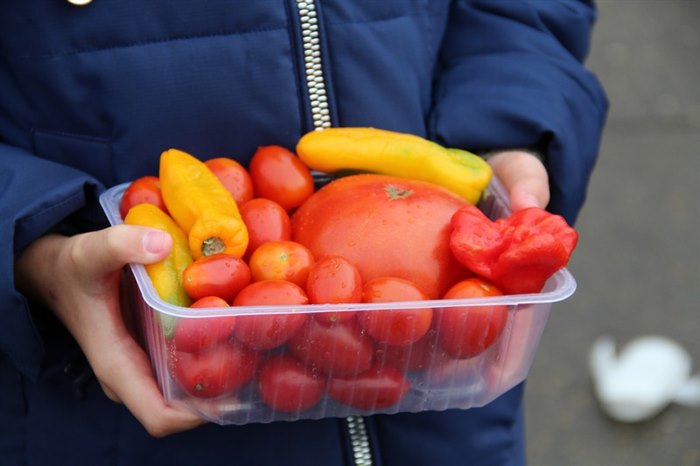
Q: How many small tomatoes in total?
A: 15